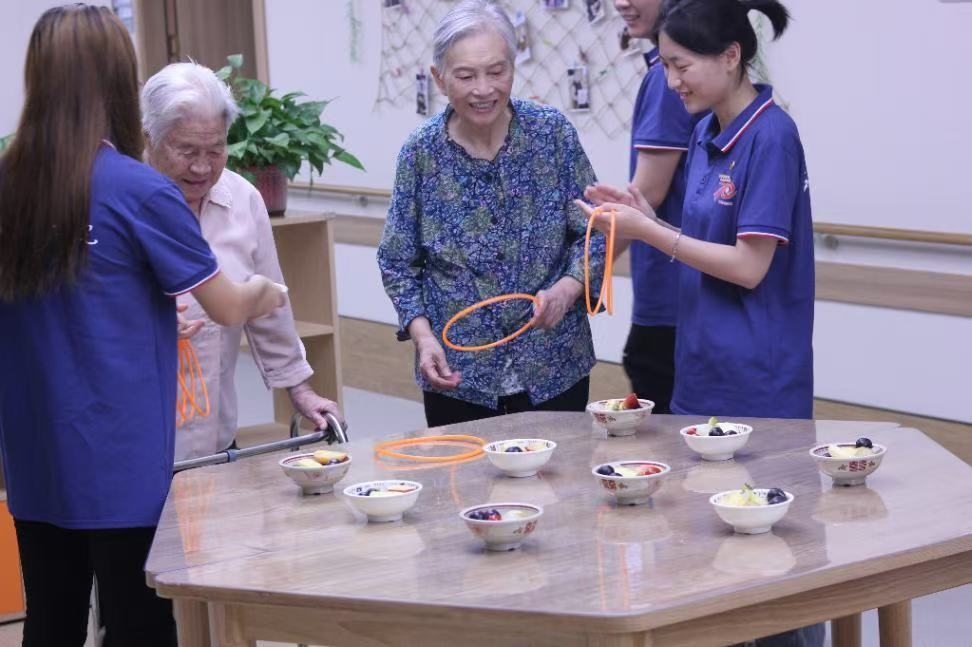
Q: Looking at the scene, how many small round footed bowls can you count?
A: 9